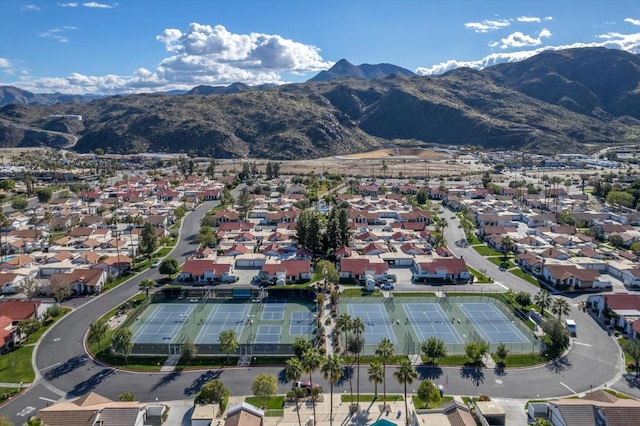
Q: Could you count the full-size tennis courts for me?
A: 5